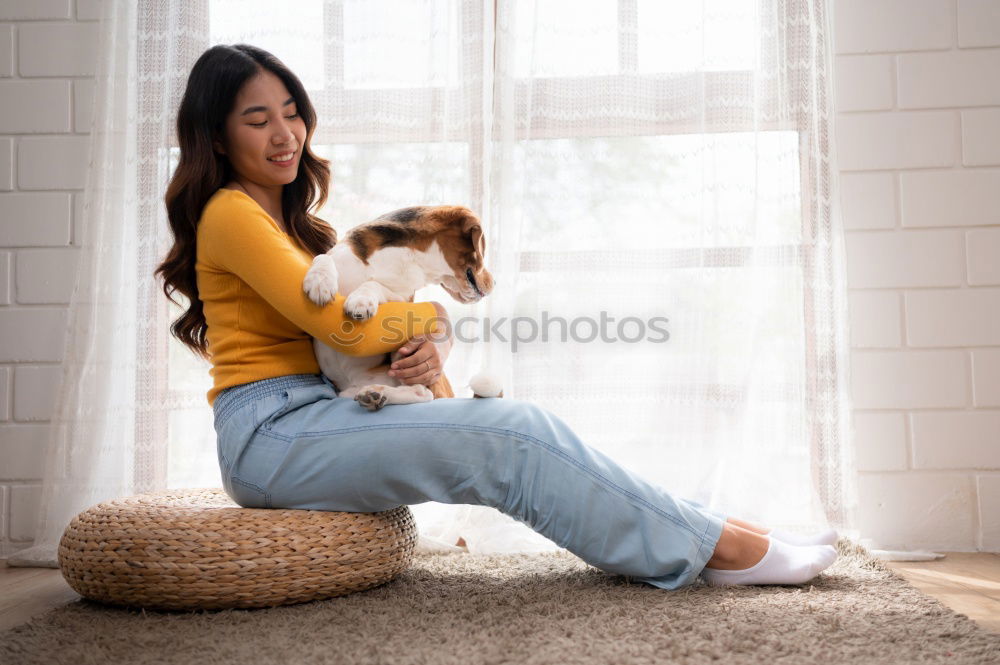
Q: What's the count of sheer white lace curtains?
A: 2